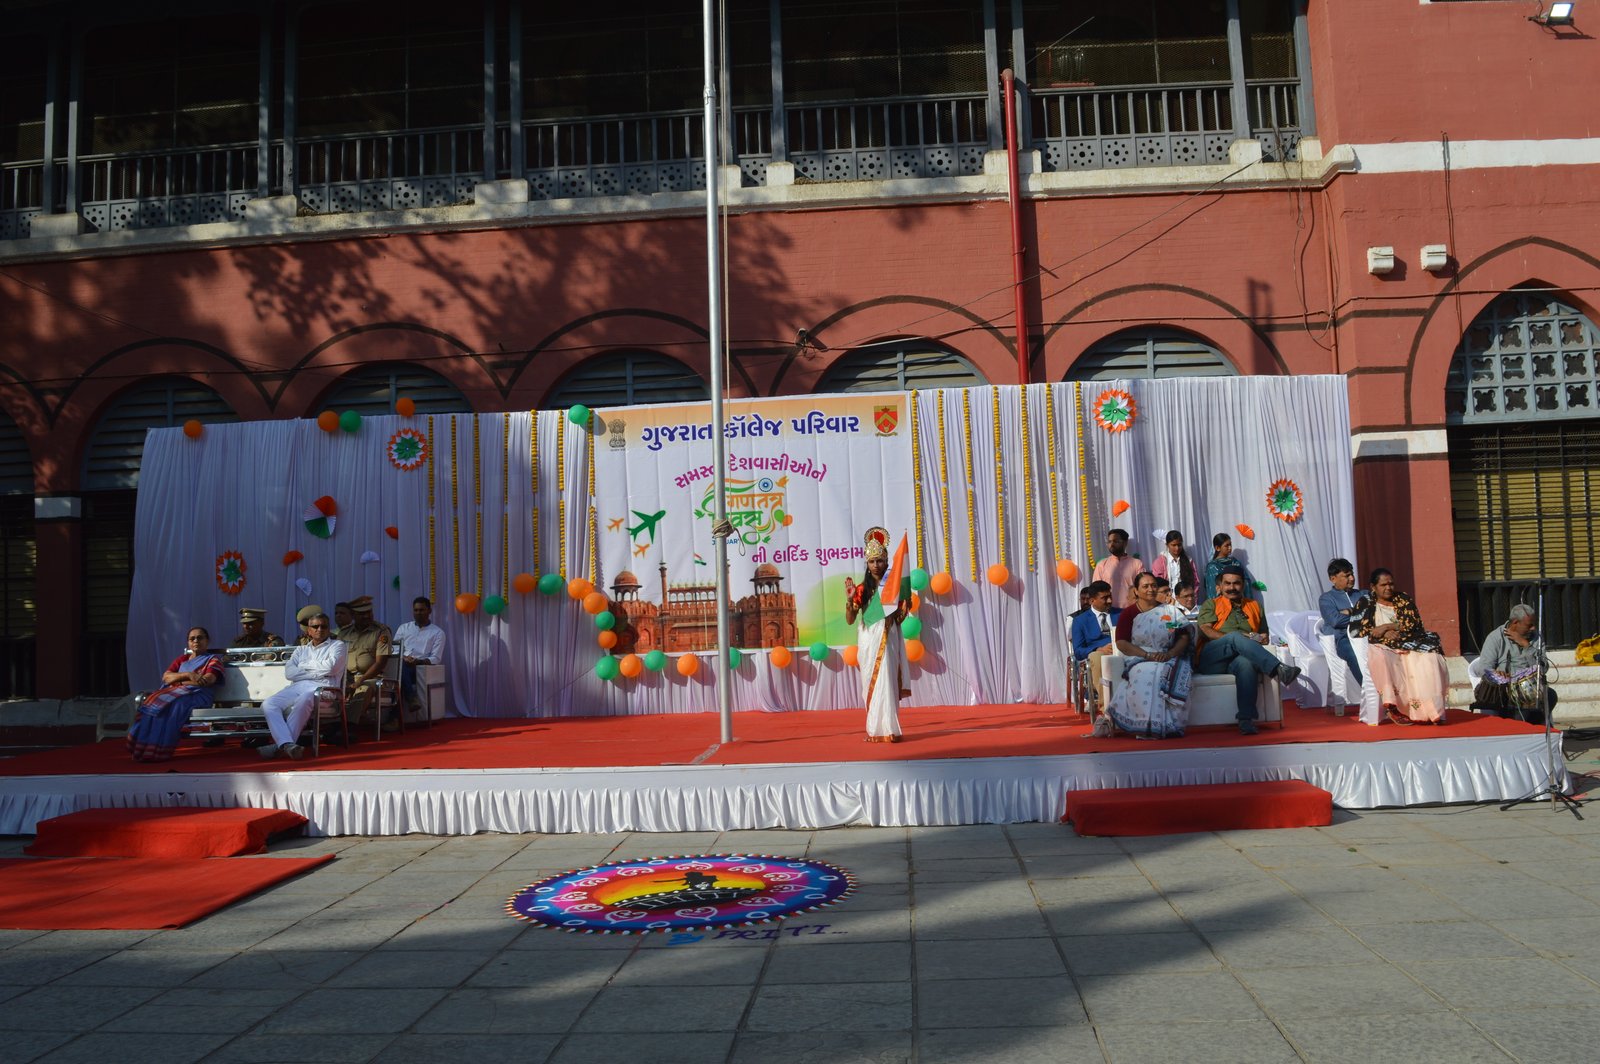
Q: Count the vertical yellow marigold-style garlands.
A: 14